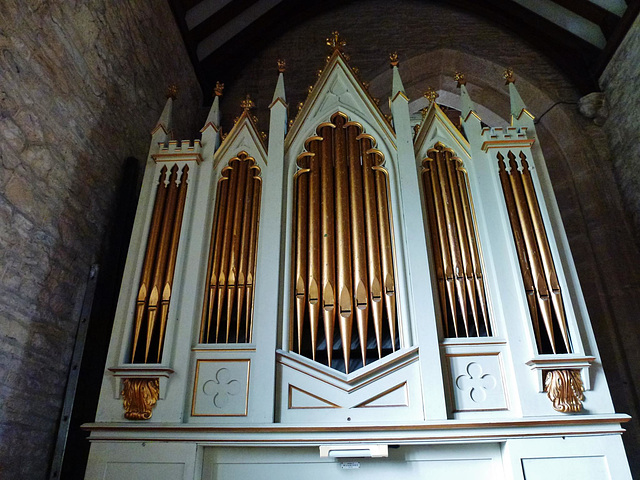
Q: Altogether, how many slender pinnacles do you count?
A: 6